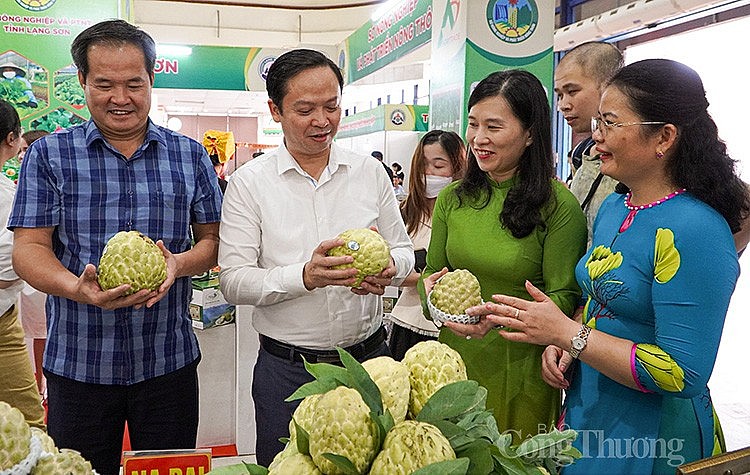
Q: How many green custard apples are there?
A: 12